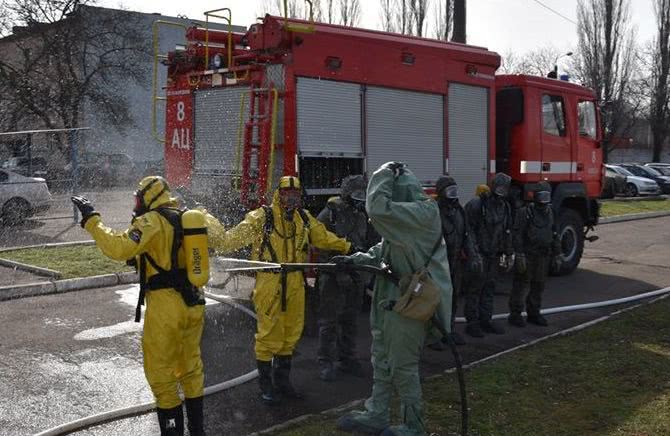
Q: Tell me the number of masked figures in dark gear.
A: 4